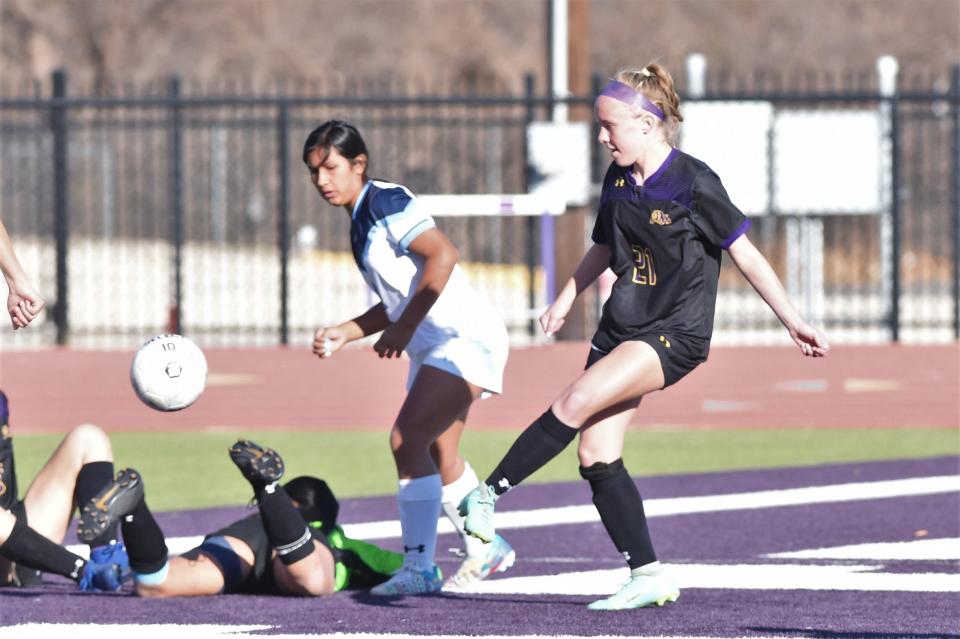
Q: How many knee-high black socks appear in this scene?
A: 6